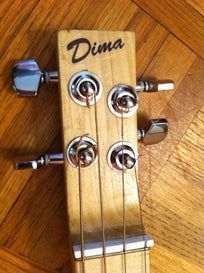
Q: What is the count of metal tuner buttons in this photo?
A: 4